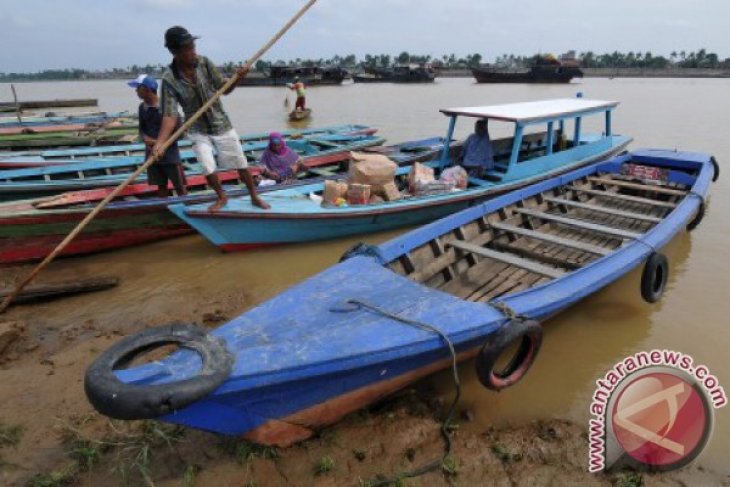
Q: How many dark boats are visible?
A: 3